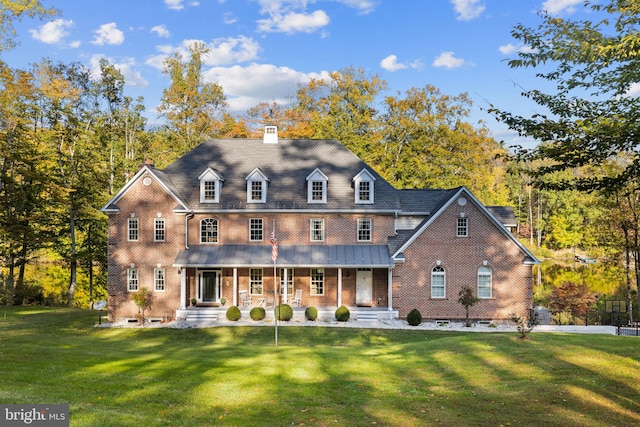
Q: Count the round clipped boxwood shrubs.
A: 6